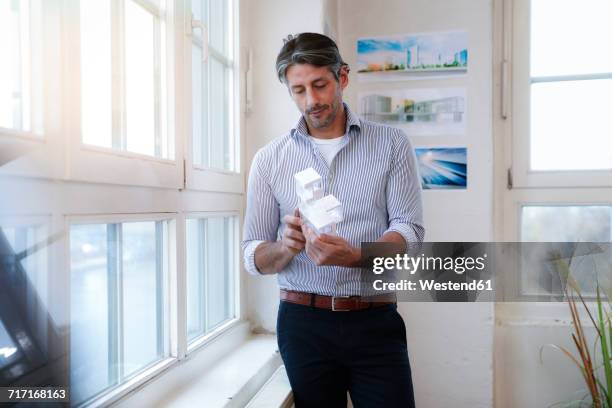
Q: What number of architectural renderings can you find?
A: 3